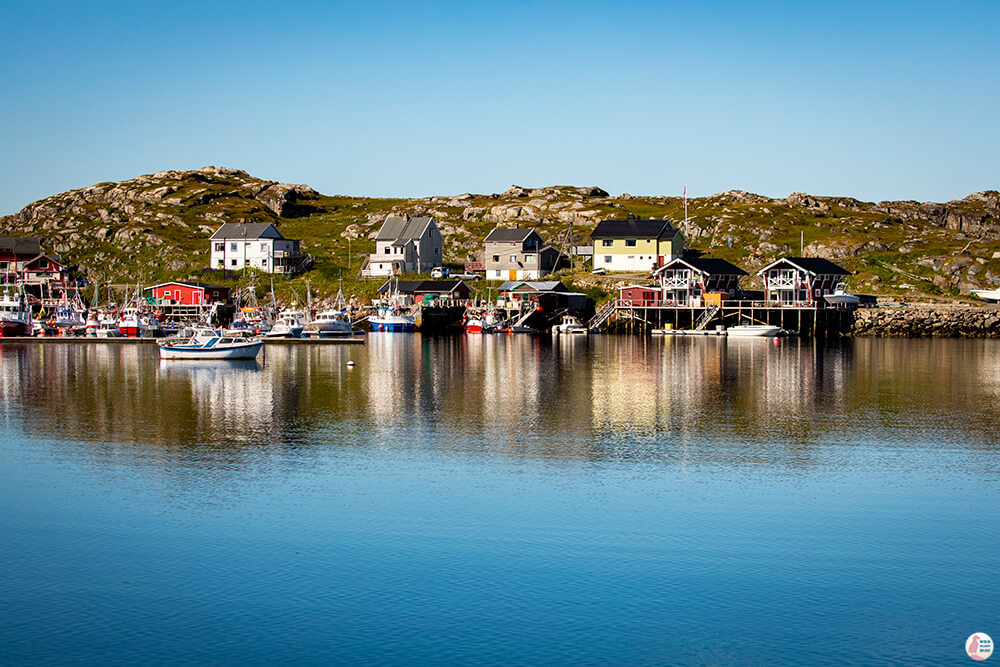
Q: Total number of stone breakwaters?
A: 1